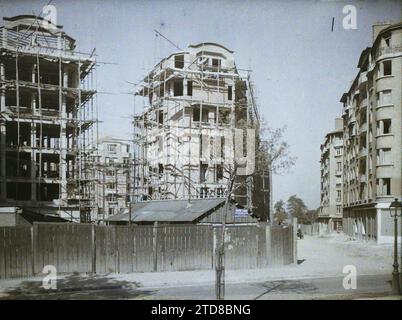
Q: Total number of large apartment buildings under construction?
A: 2